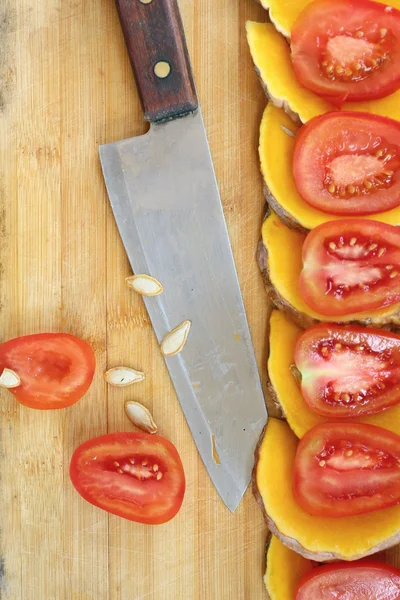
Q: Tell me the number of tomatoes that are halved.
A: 8